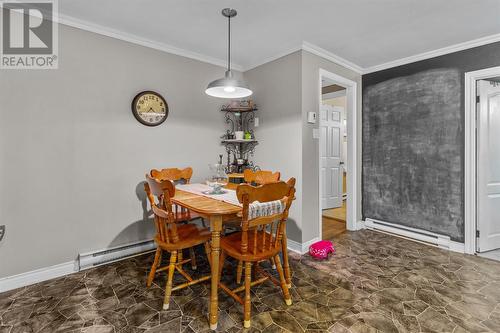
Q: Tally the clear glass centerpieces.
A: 1